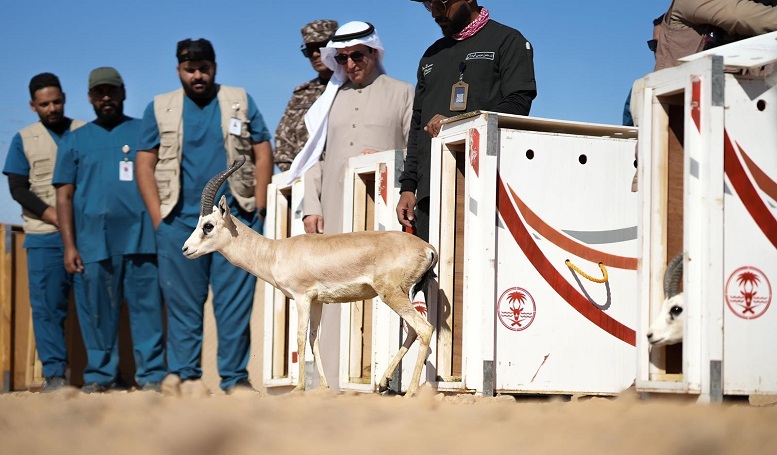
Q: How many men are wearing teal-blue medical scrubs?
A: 3